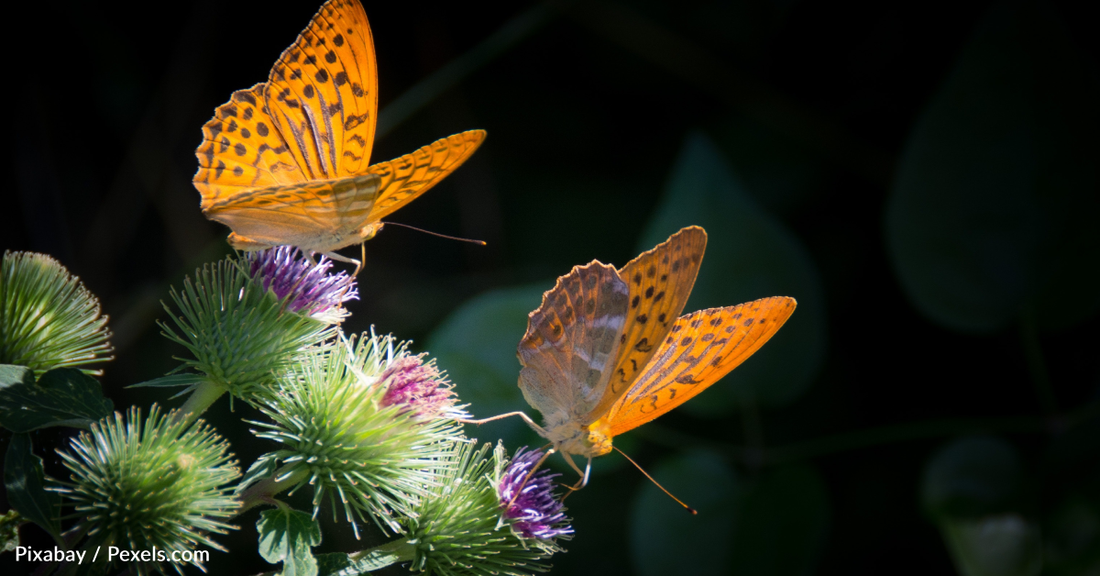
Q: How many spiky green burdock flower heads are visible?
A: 5